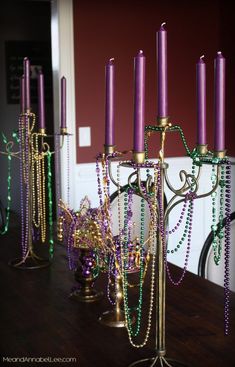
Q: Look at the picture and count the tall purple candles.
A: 9